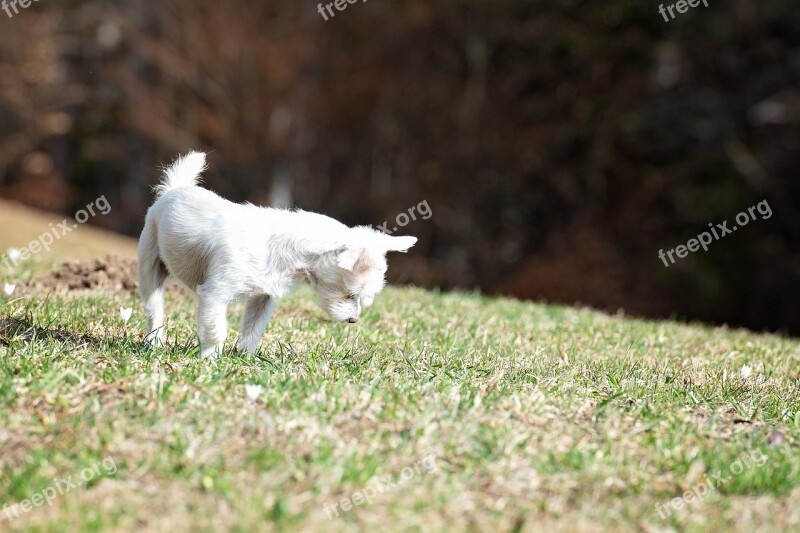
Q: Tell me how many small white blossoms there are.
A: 5